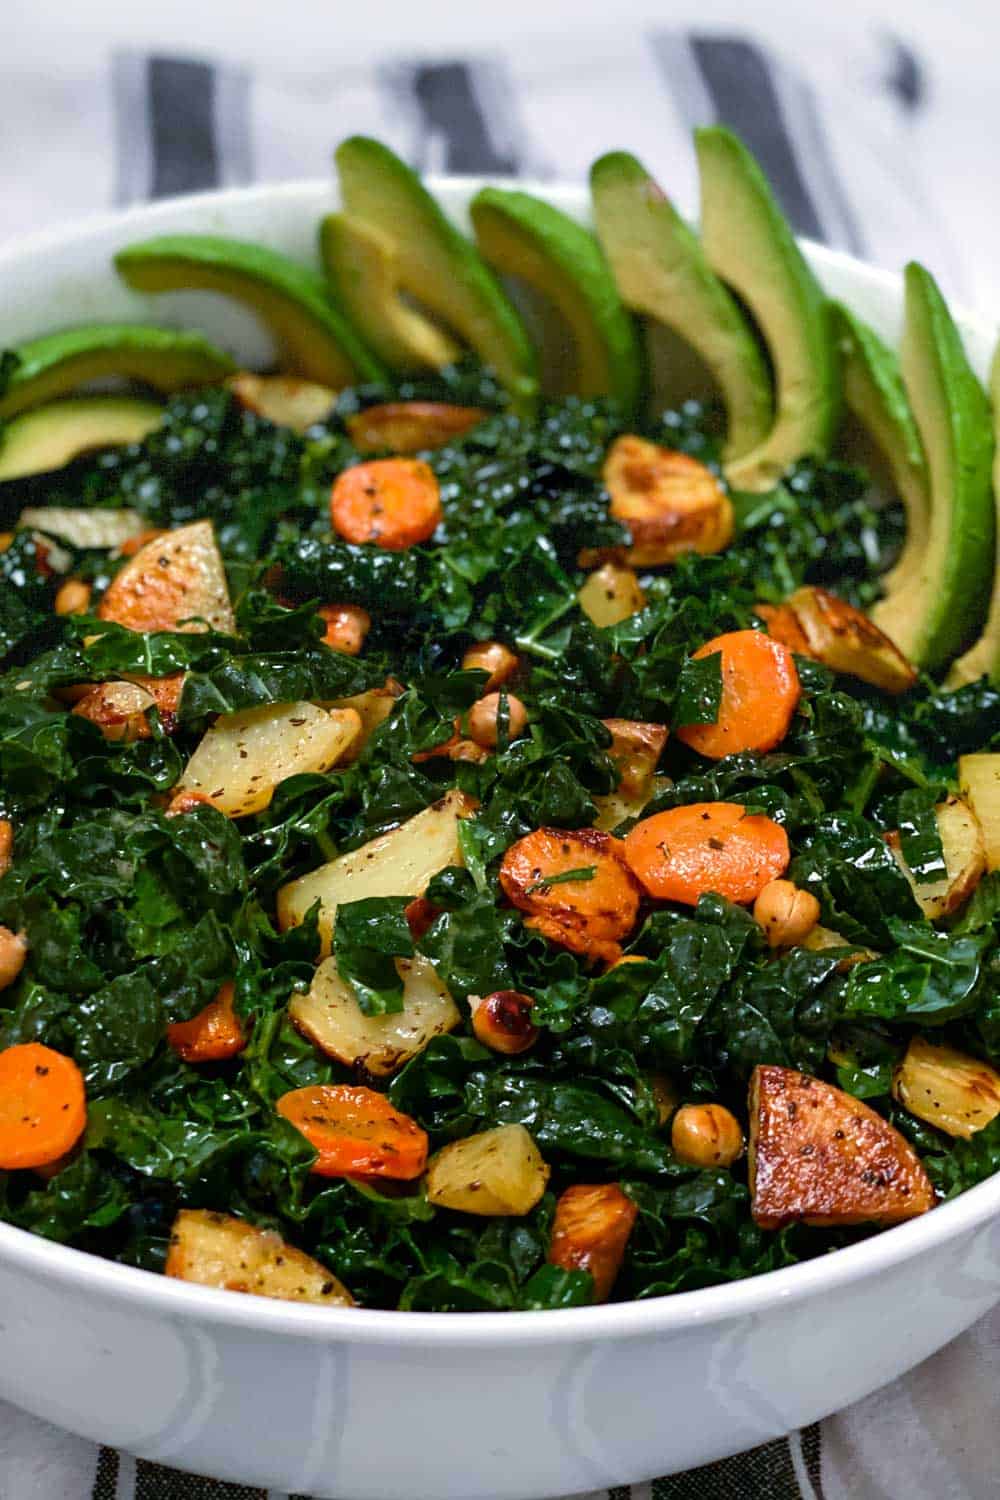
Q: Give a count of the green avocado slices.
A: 11